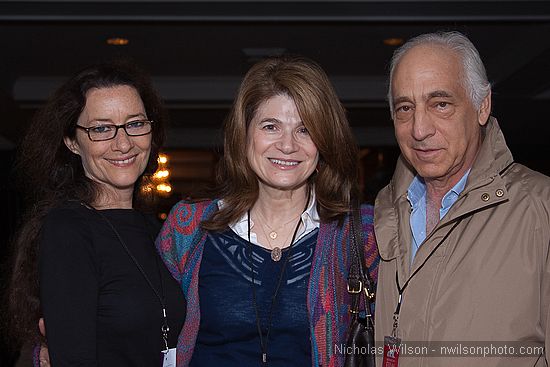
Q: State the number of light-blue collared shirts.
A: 1